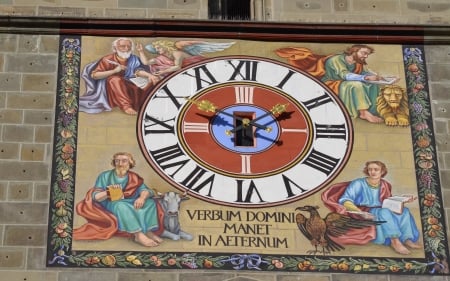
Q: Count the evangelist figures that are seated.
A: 4